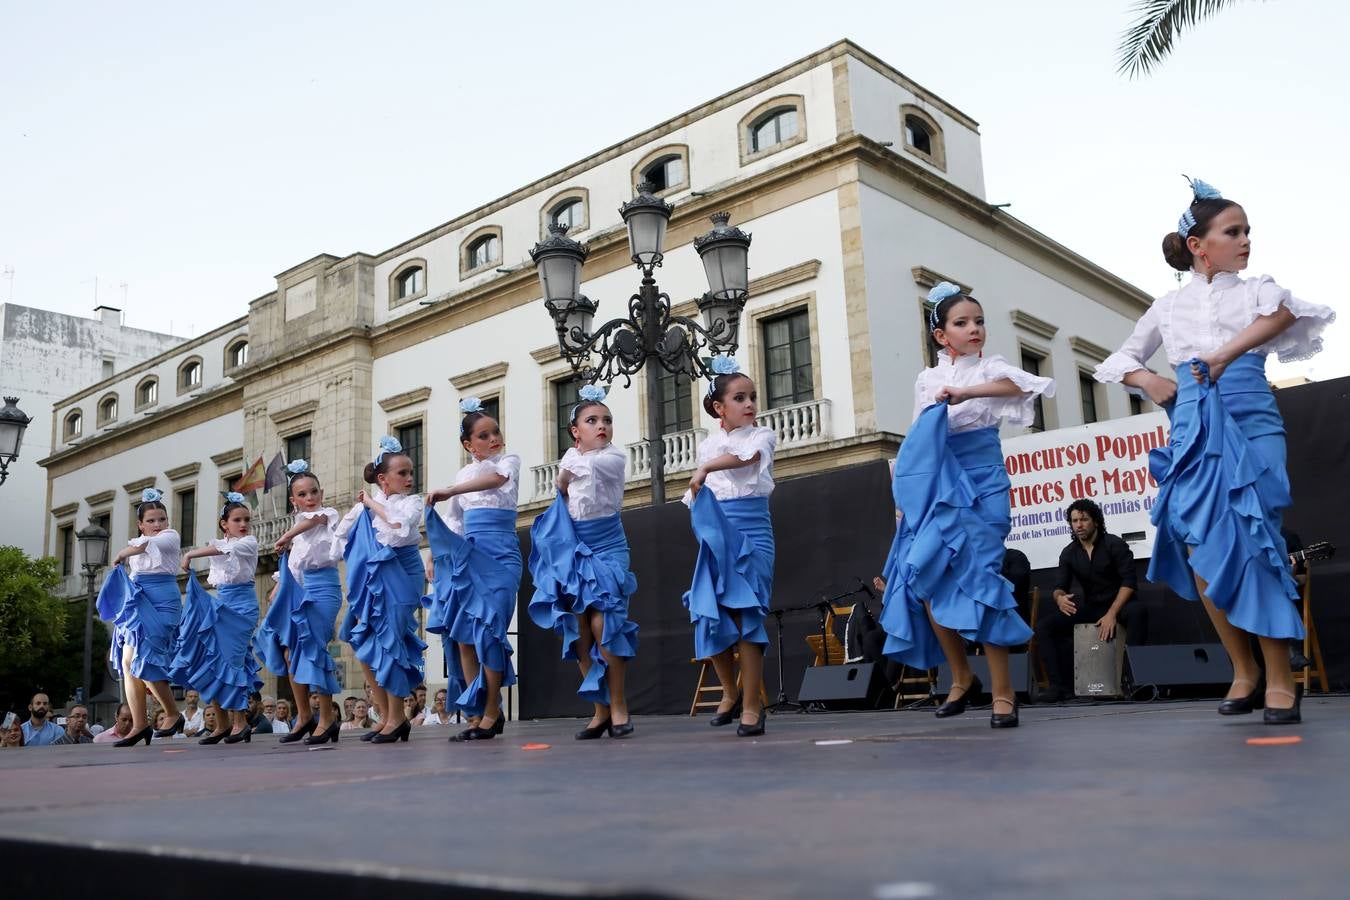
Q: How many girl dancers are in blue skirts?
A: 9